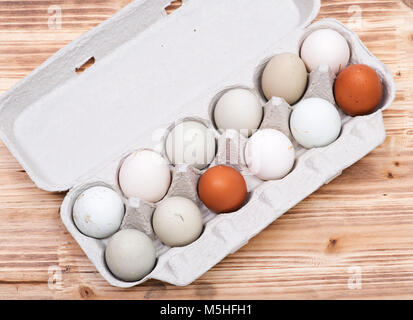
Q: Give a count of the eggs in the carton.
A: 12